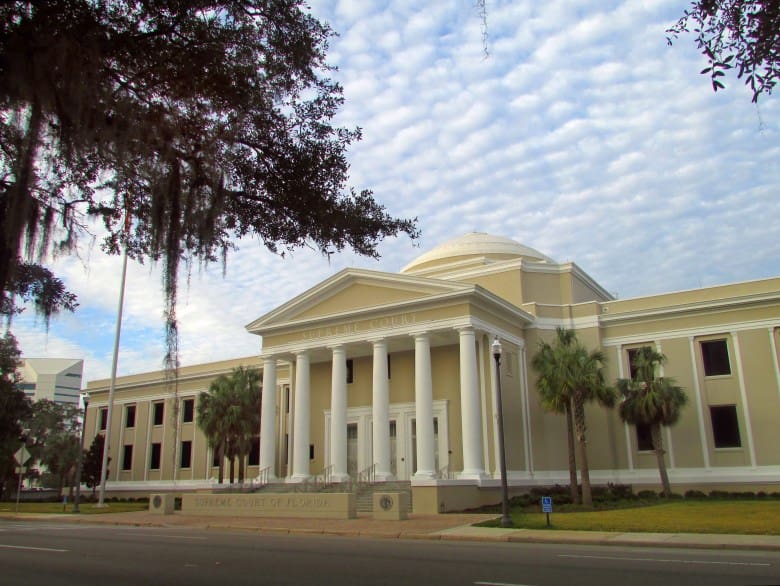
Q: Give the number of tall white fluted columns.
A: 6